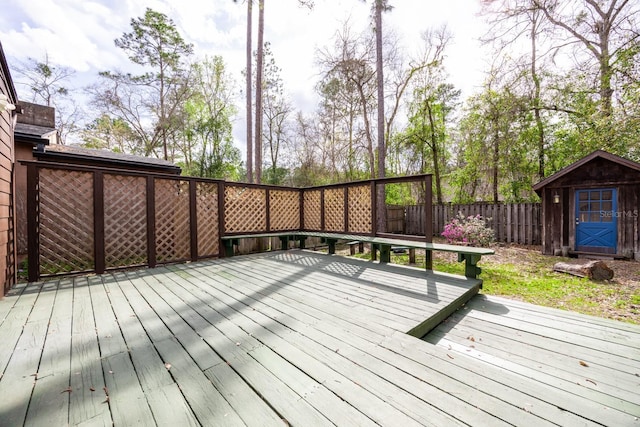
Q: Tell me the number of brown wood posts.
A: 11